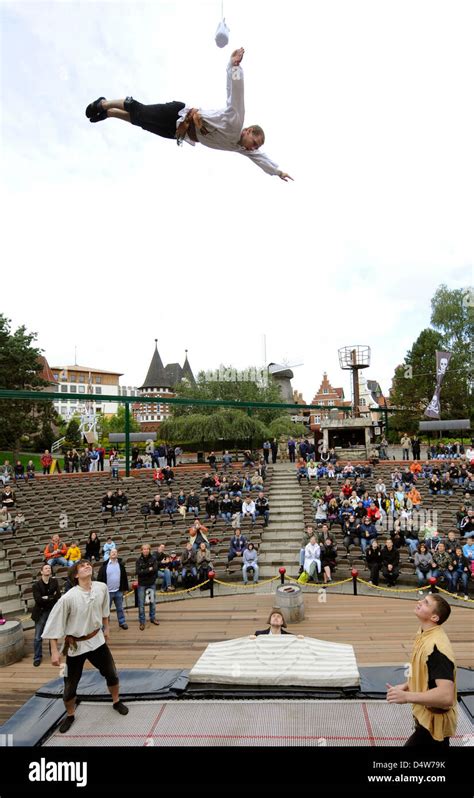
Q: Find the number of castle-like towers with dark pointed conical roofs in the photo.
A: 2